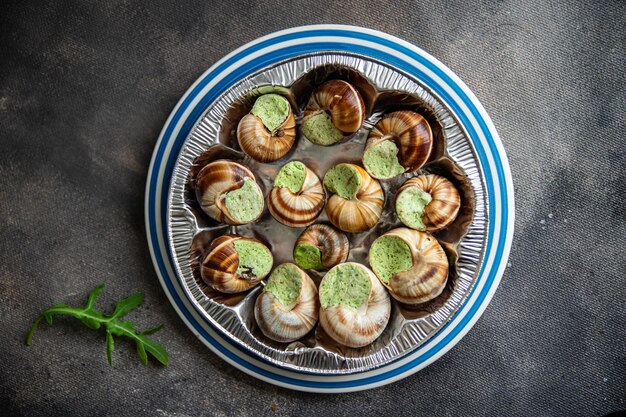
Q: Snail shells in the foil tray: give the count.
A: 12